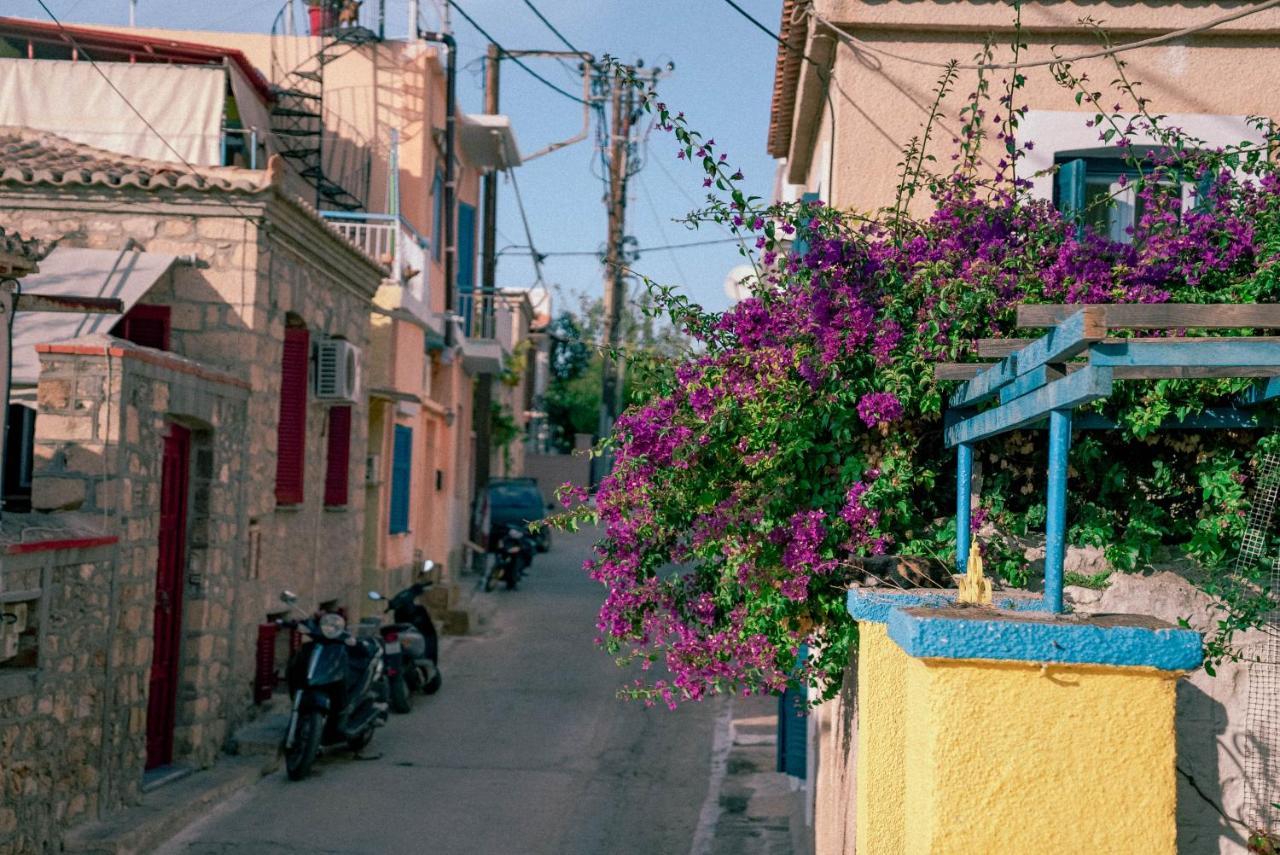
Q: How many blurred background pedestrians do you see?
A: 0